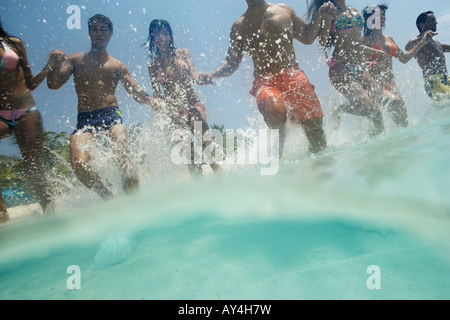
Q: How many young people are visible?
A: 7